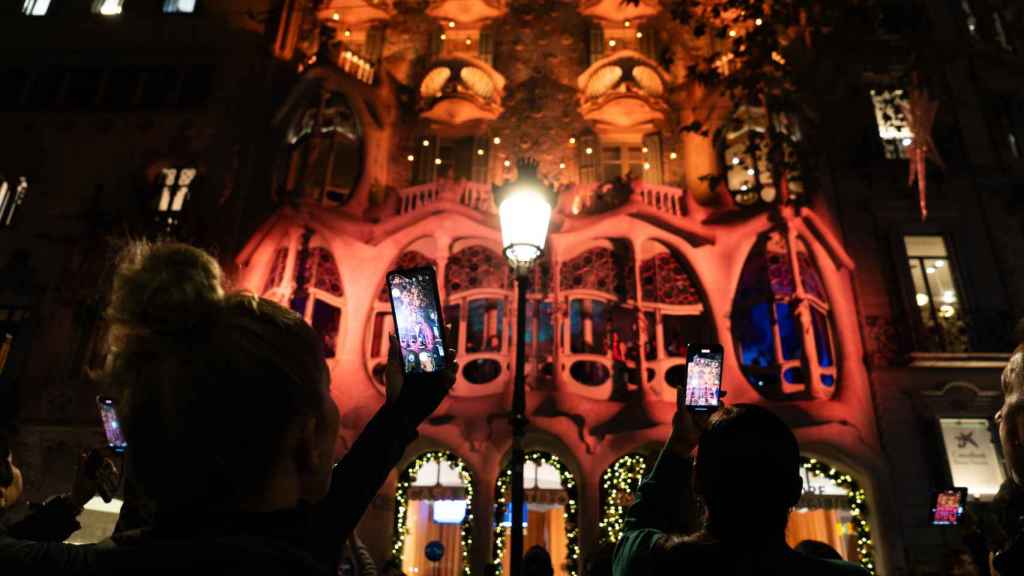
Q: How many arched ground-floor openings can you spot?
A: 4